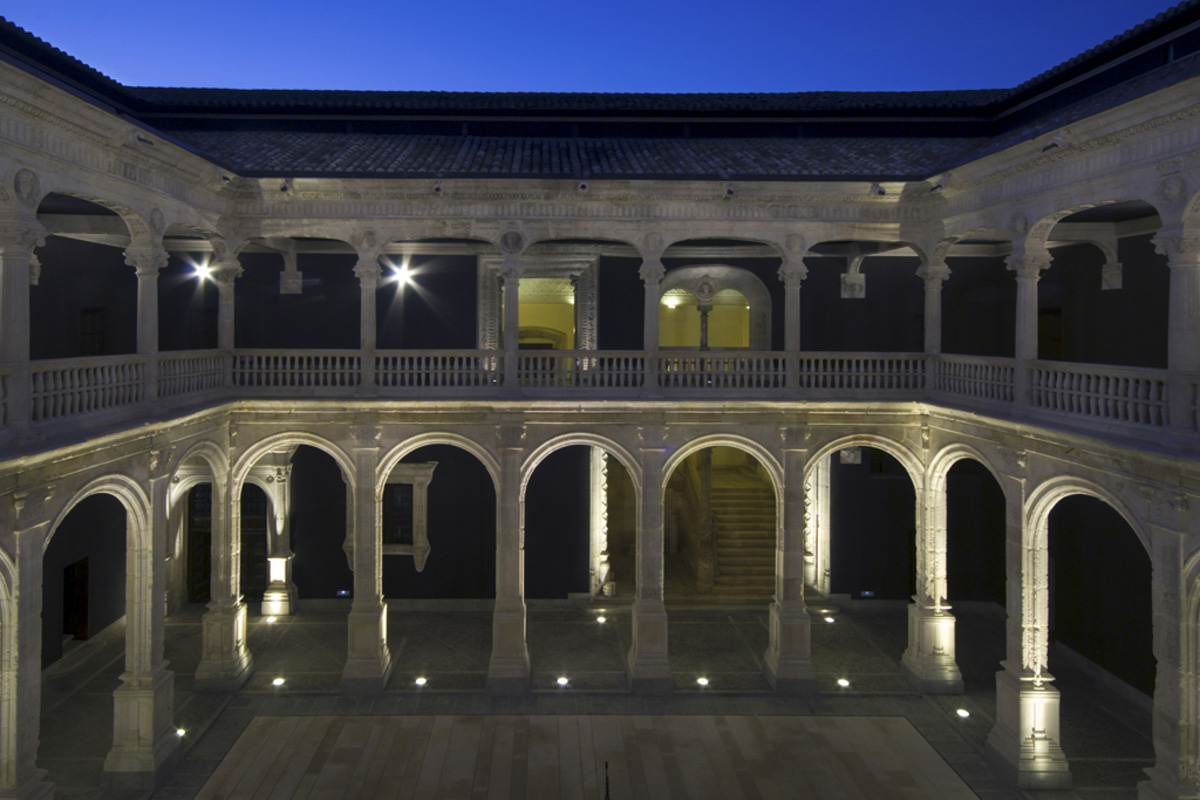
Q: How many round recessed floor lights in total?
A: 10